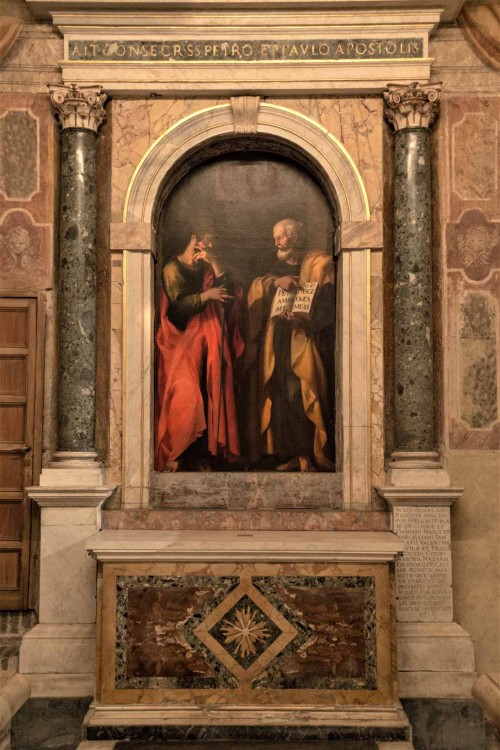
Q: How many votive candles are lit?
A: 0